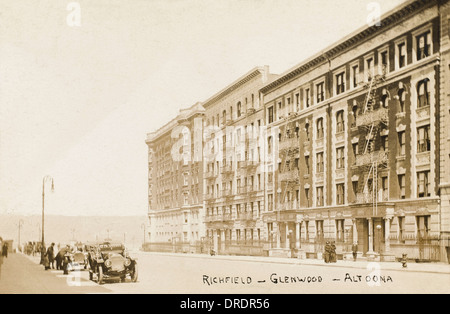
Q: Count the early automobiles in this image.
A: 2